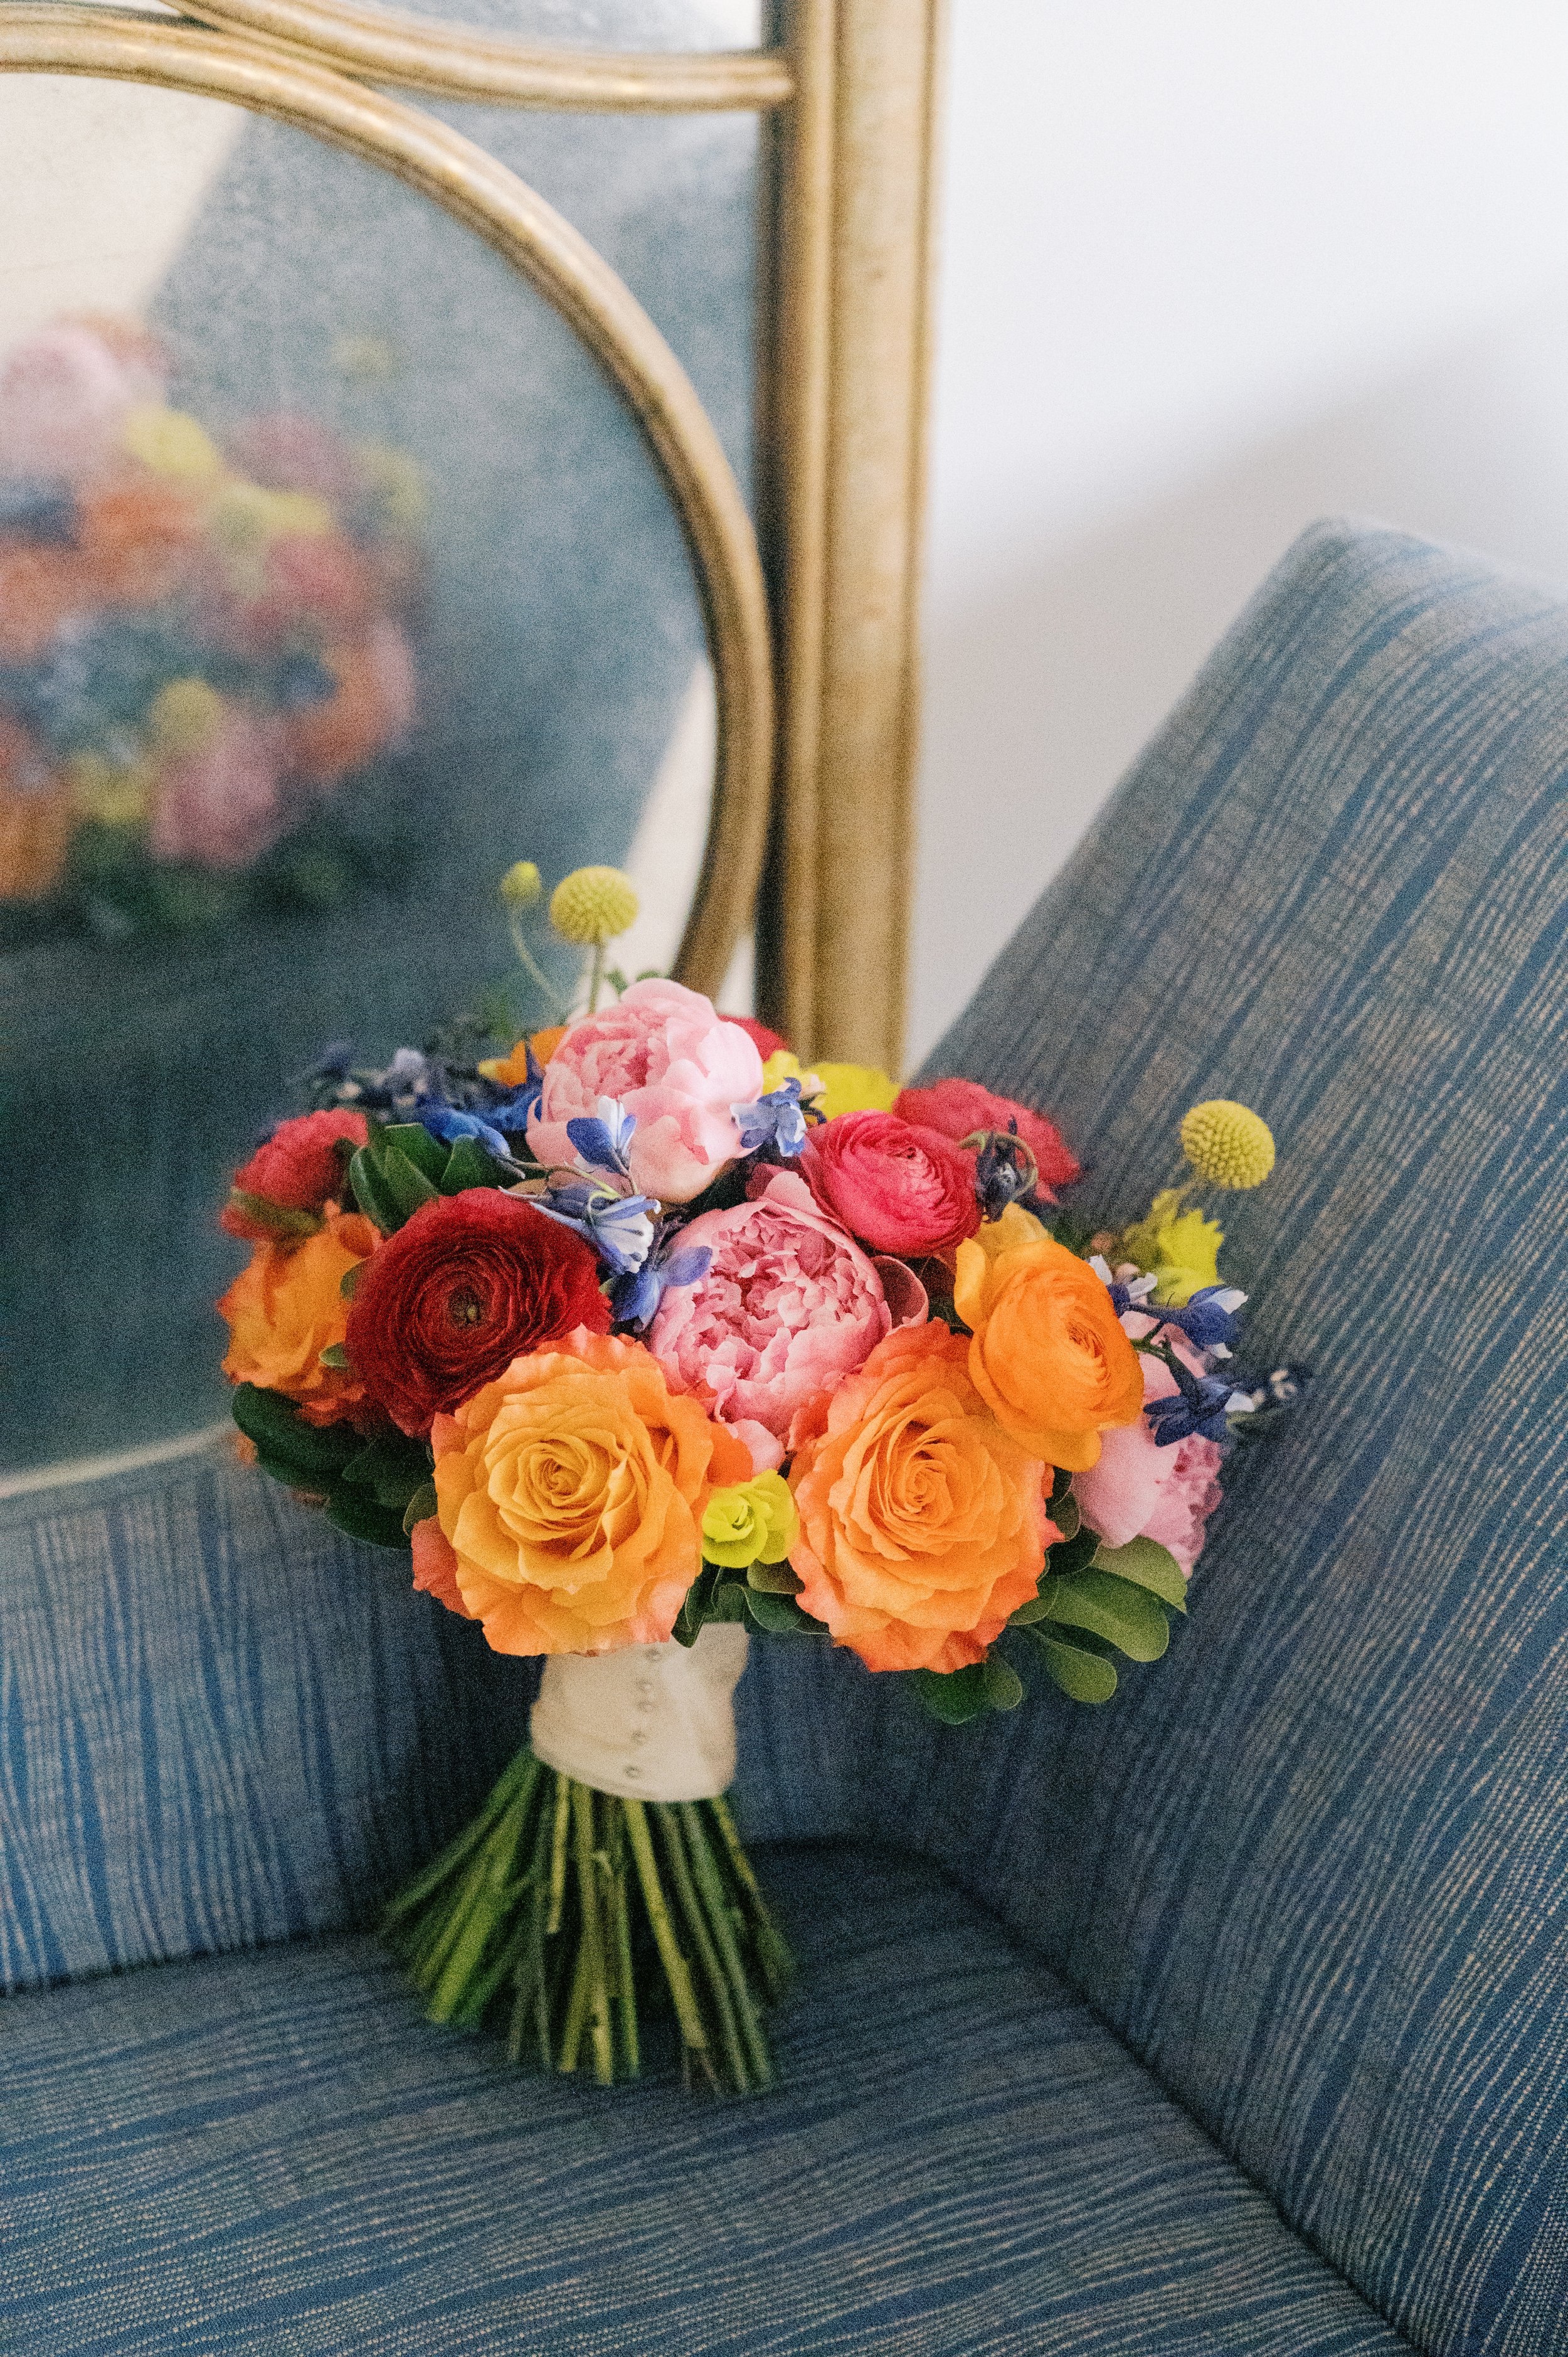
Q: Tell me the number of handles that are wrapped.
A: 1